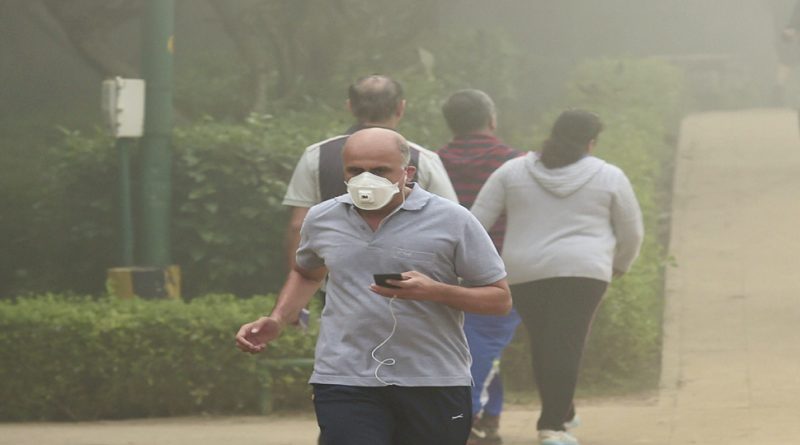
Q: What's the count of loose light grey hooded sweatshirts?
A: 1